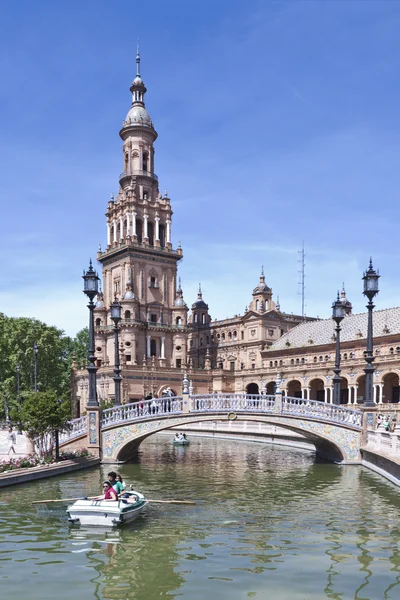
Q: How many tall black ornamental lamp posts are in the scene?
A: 4